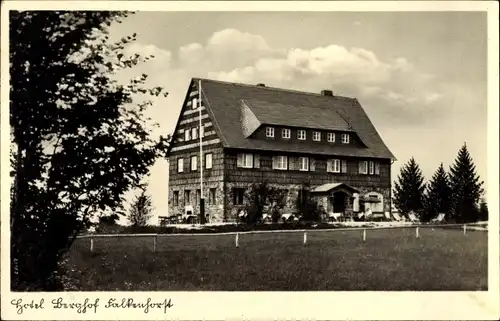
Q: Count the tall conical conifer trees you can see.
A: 3